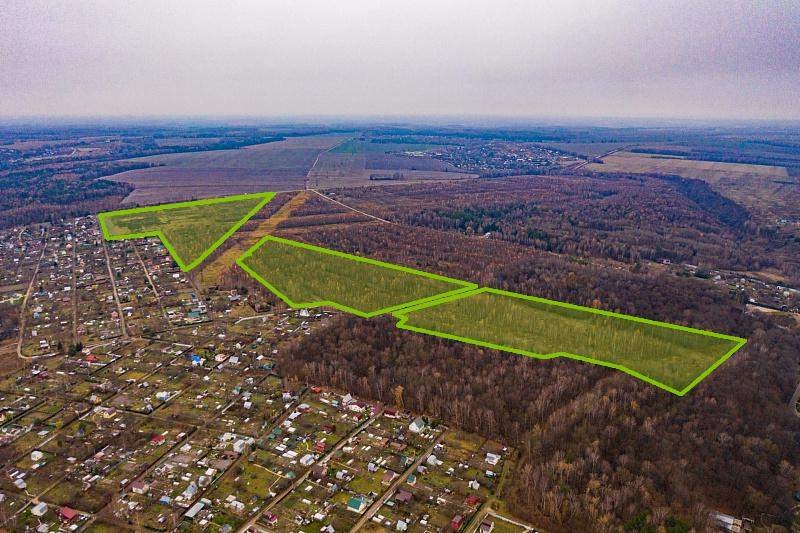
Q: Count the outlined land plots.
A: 3